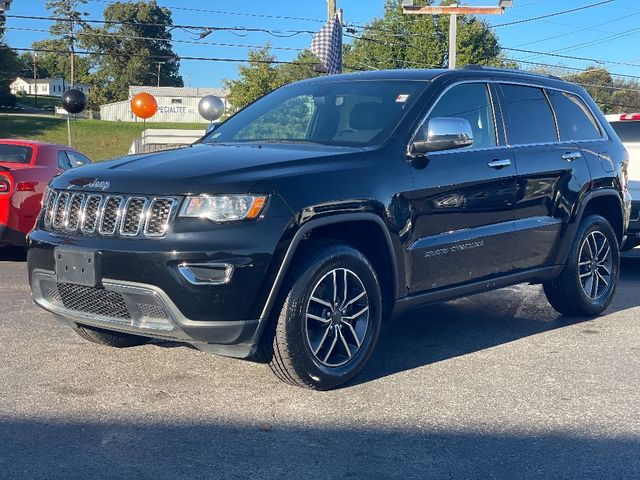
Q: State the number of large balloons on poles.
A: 3